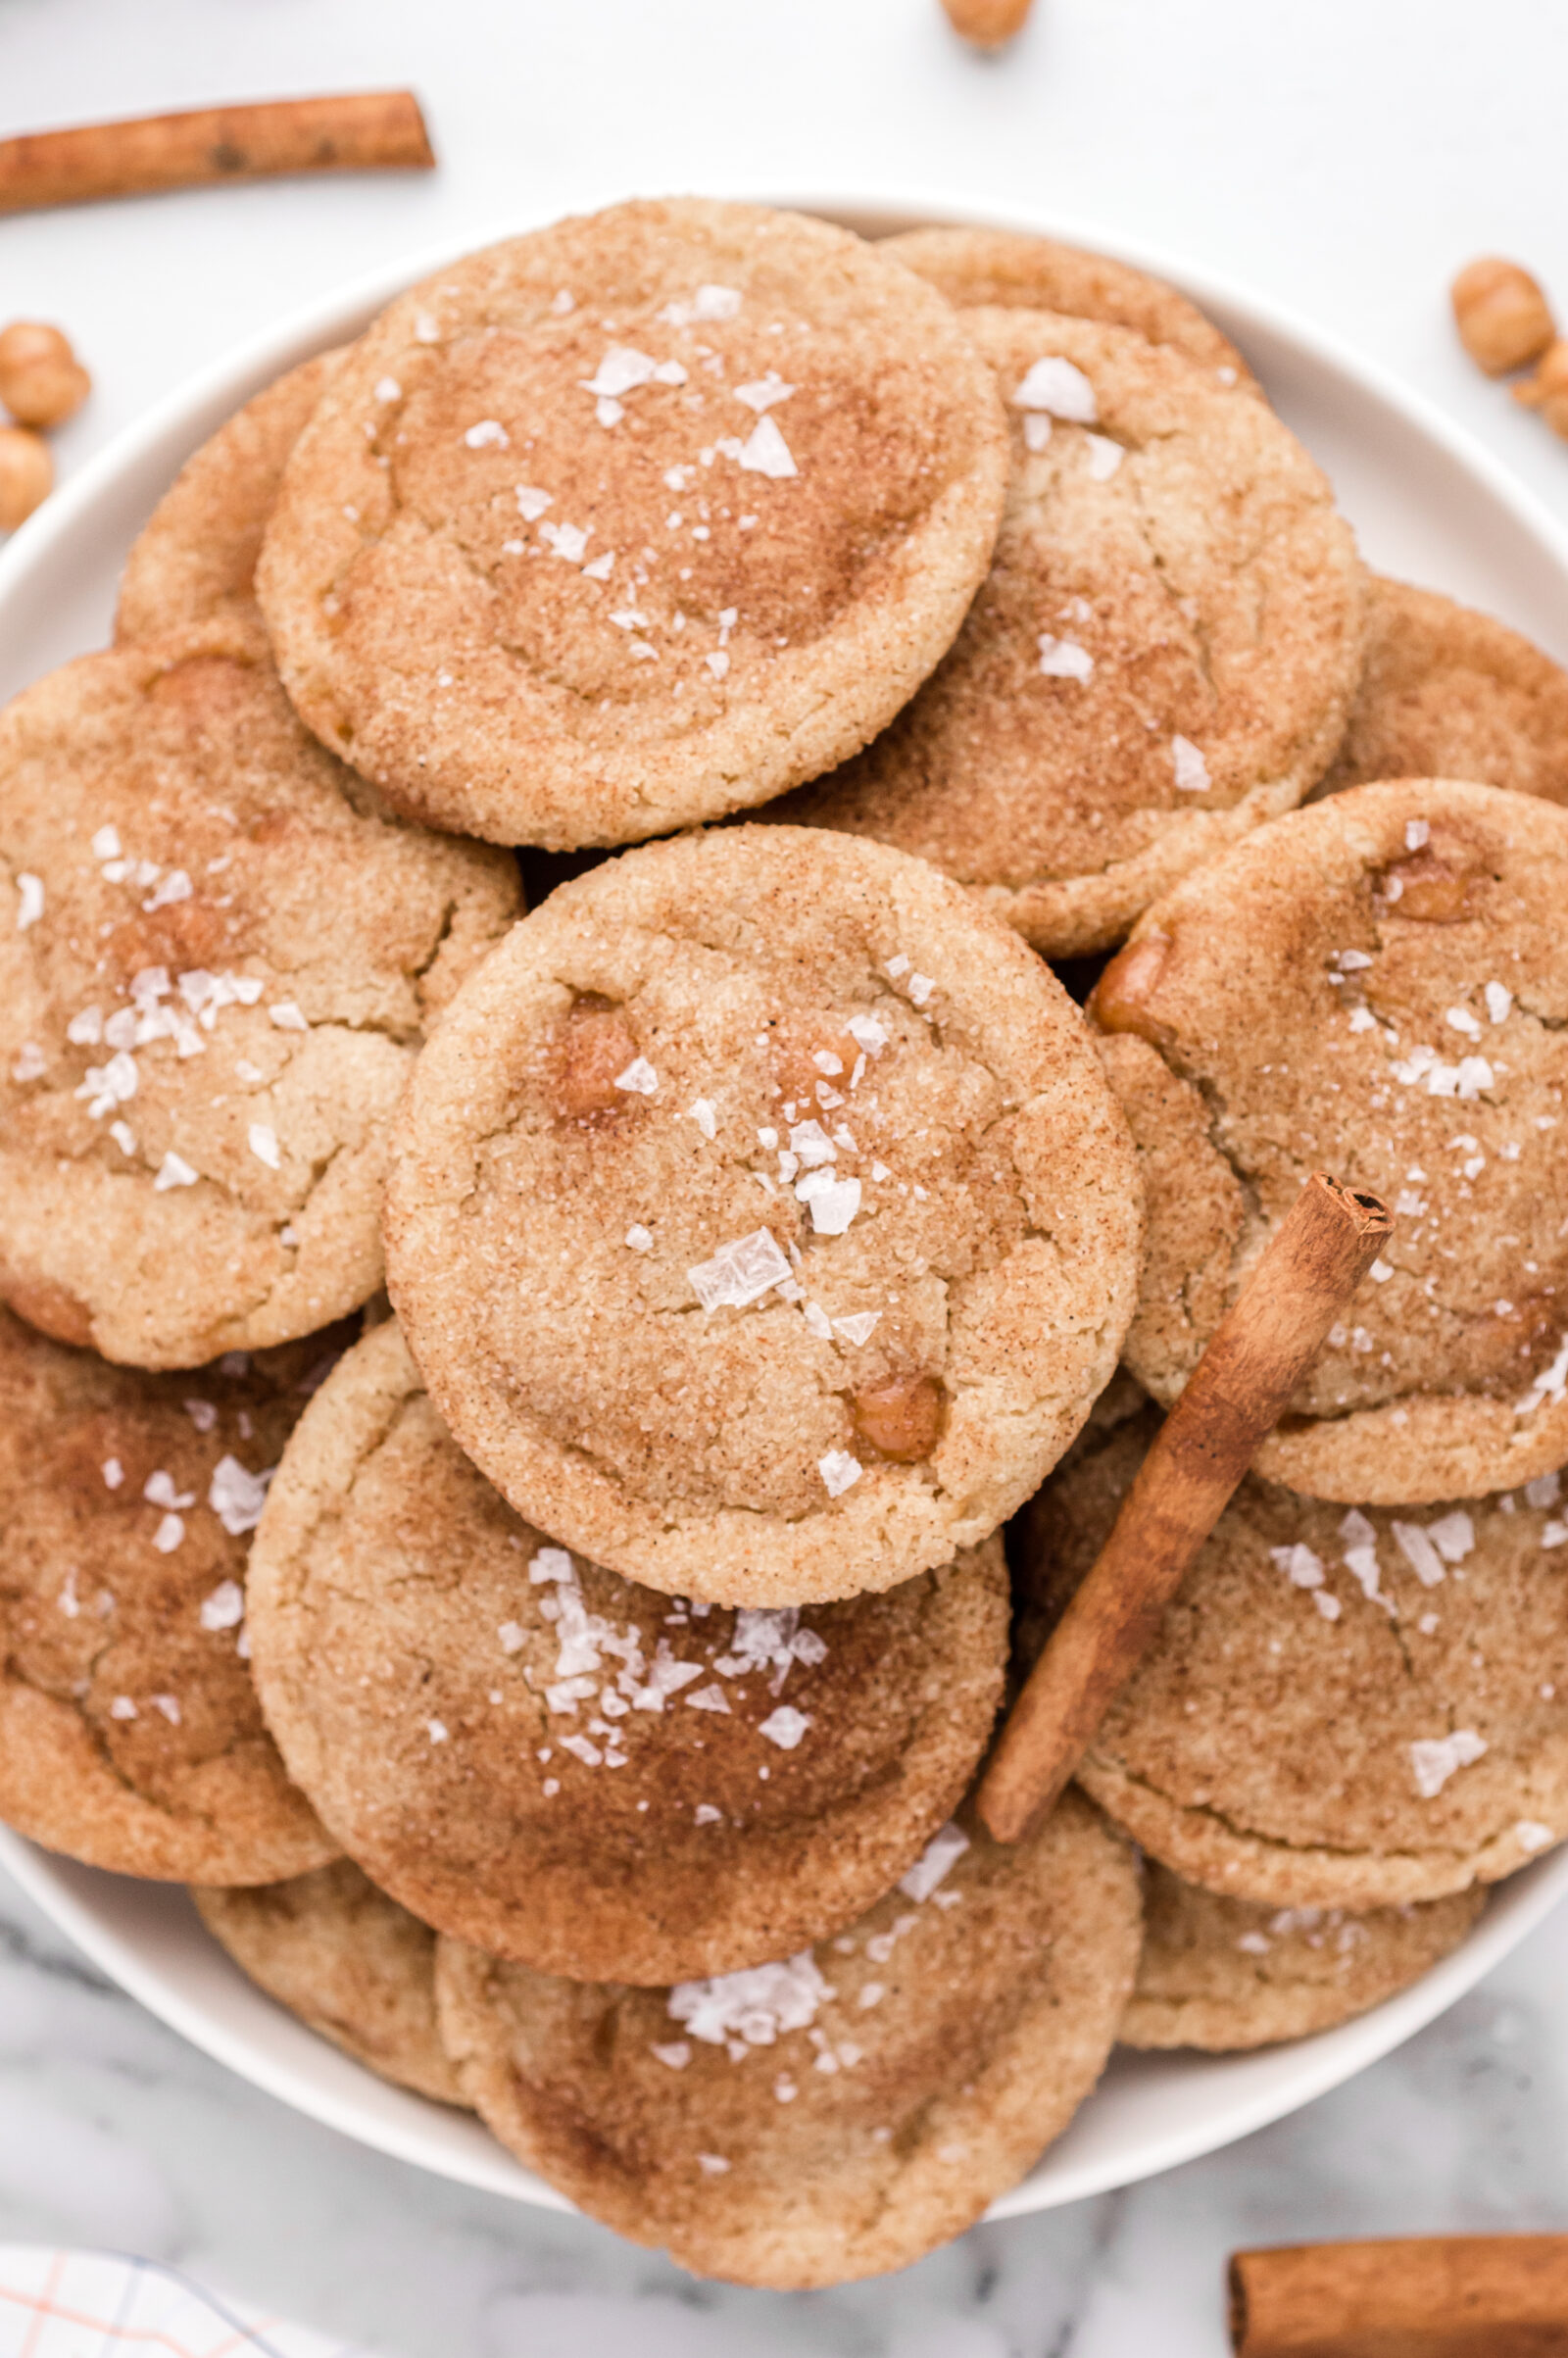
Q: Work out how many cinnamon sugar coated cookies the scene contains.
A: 14